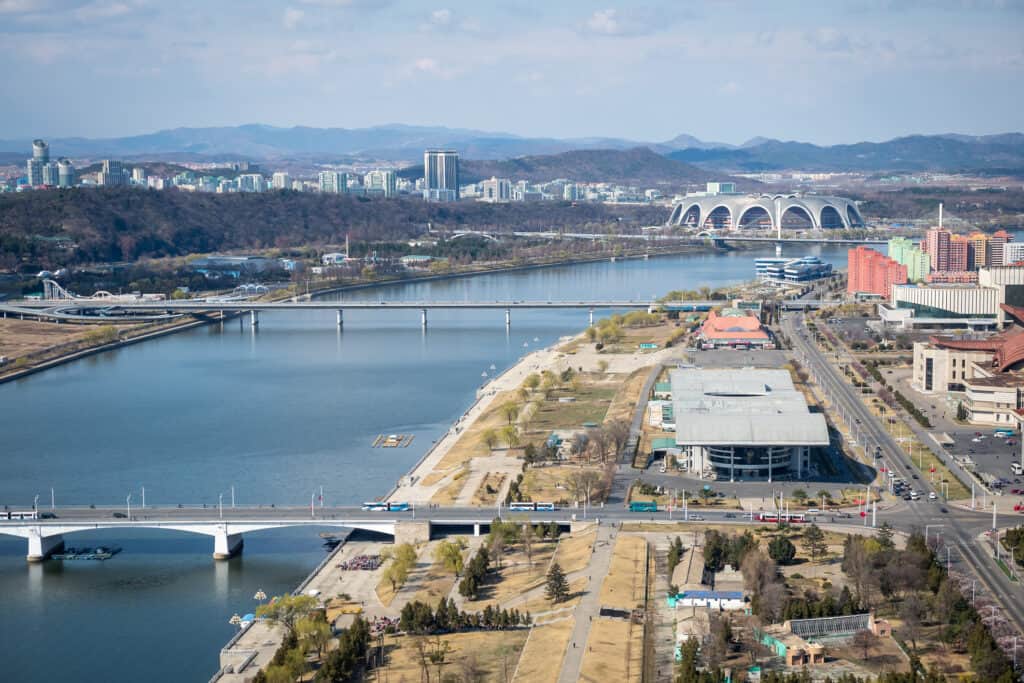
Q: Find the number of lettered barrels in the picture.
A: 0